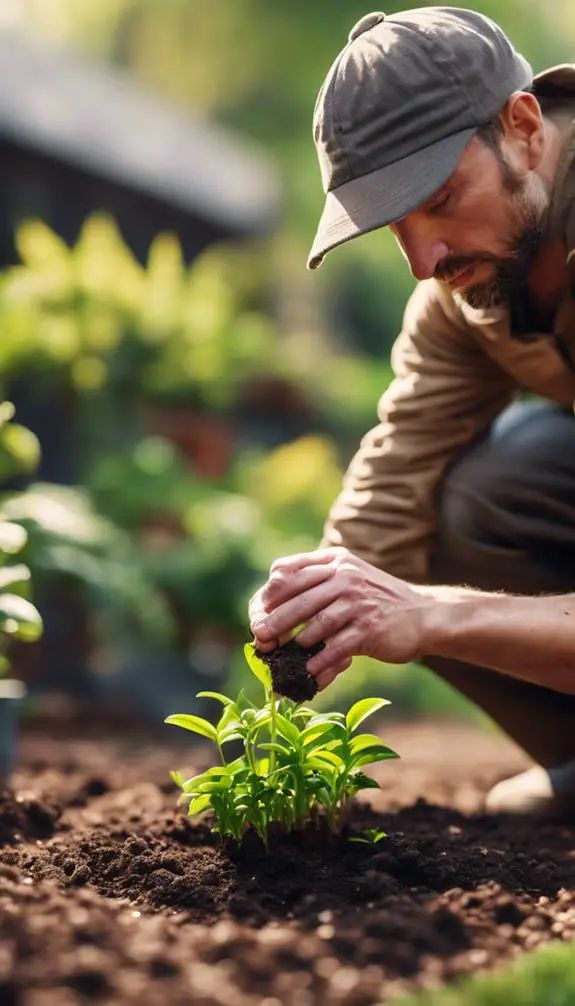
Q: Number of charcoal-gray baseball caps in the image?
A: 1